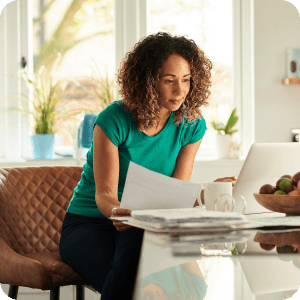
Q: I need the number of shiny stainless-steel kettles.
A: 0